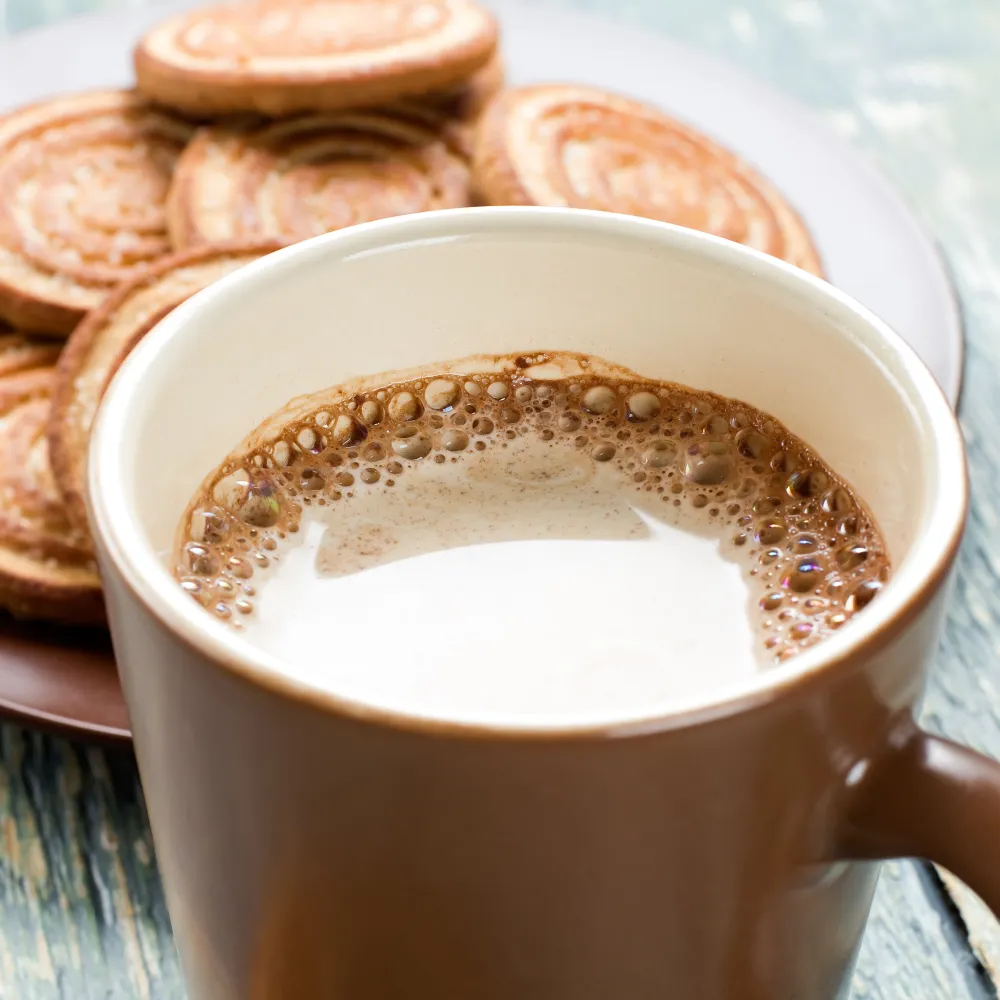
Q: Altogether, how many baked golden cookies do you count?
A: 7